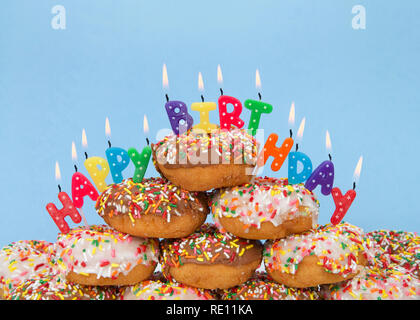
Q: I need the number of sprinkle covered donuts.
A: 12